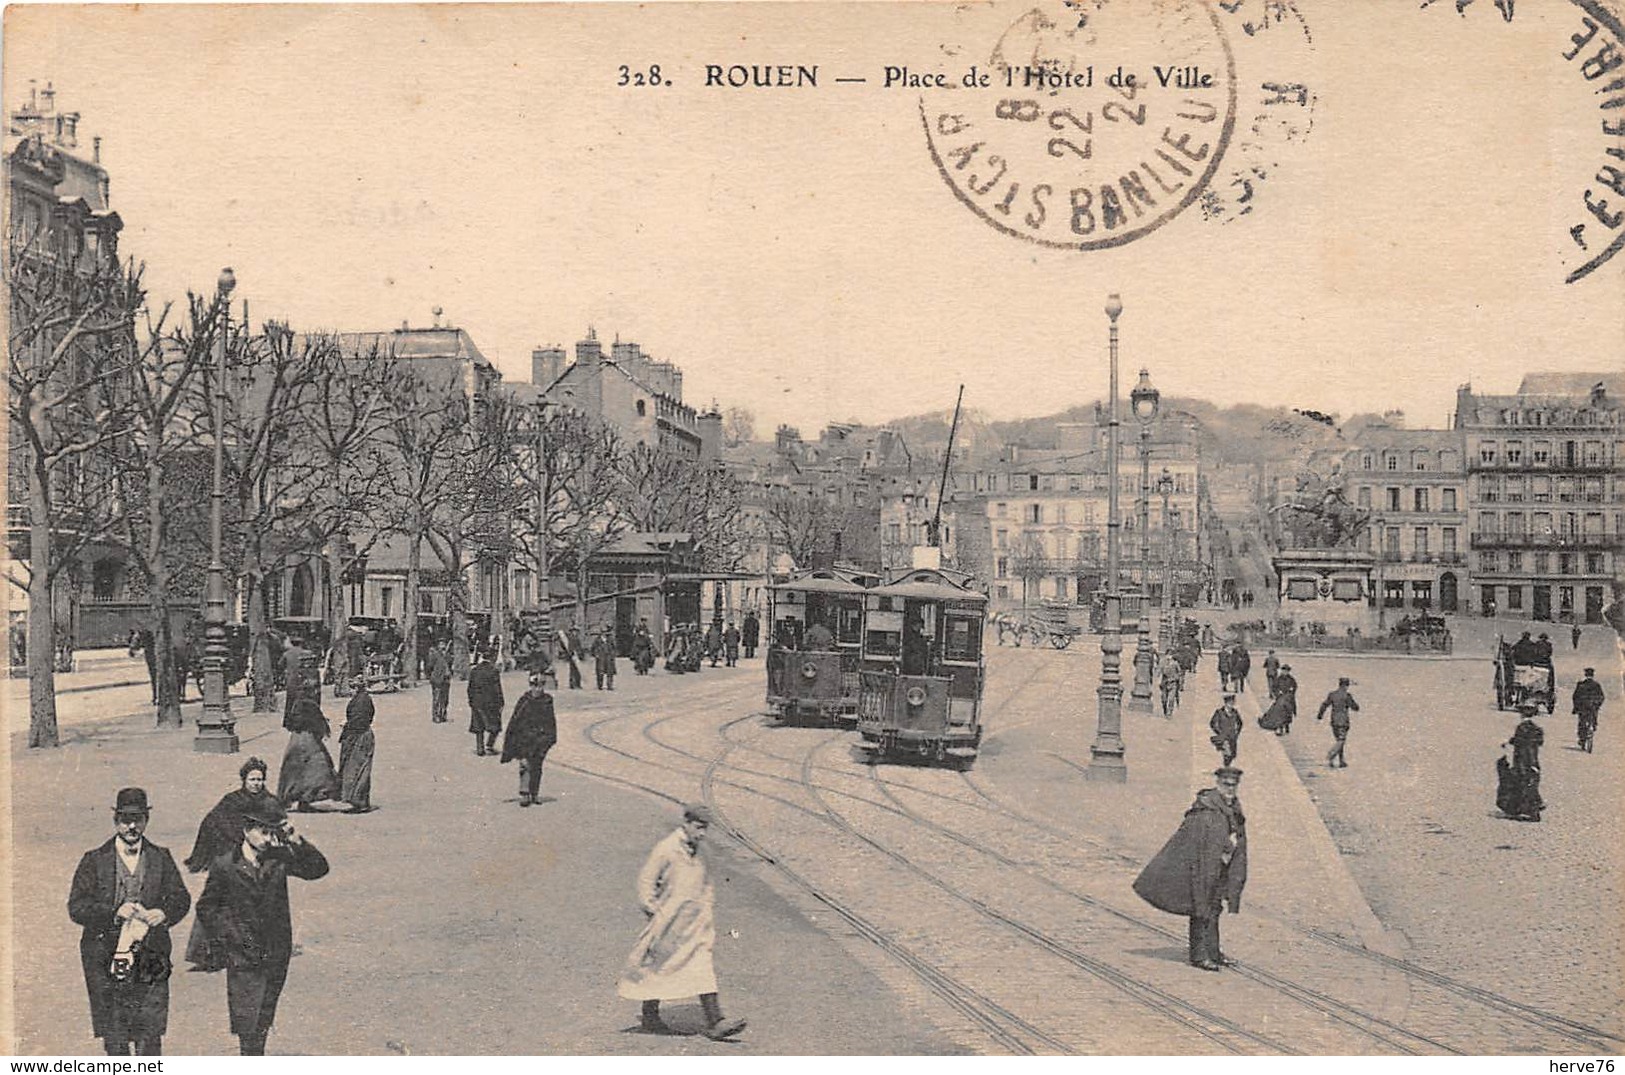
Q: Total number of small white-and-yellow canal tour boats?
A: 0